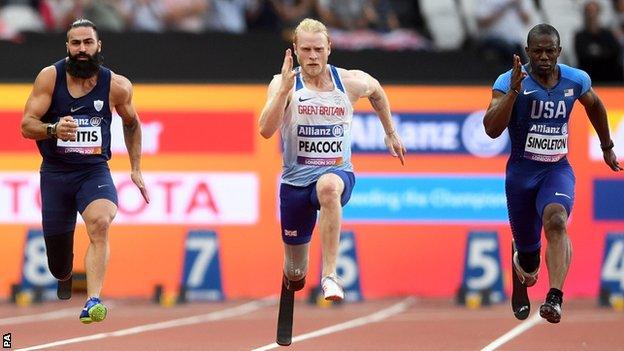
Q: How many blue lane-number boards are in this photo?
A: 5